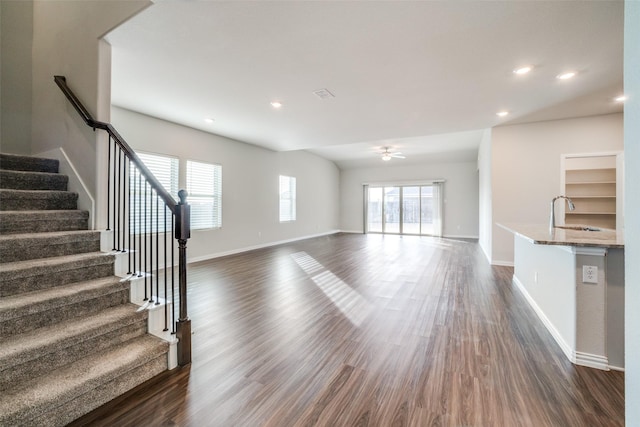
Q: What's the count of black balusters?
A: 12